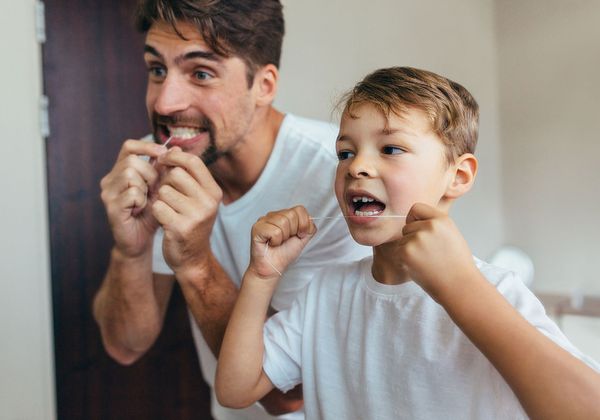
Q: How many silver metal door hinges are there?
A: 2